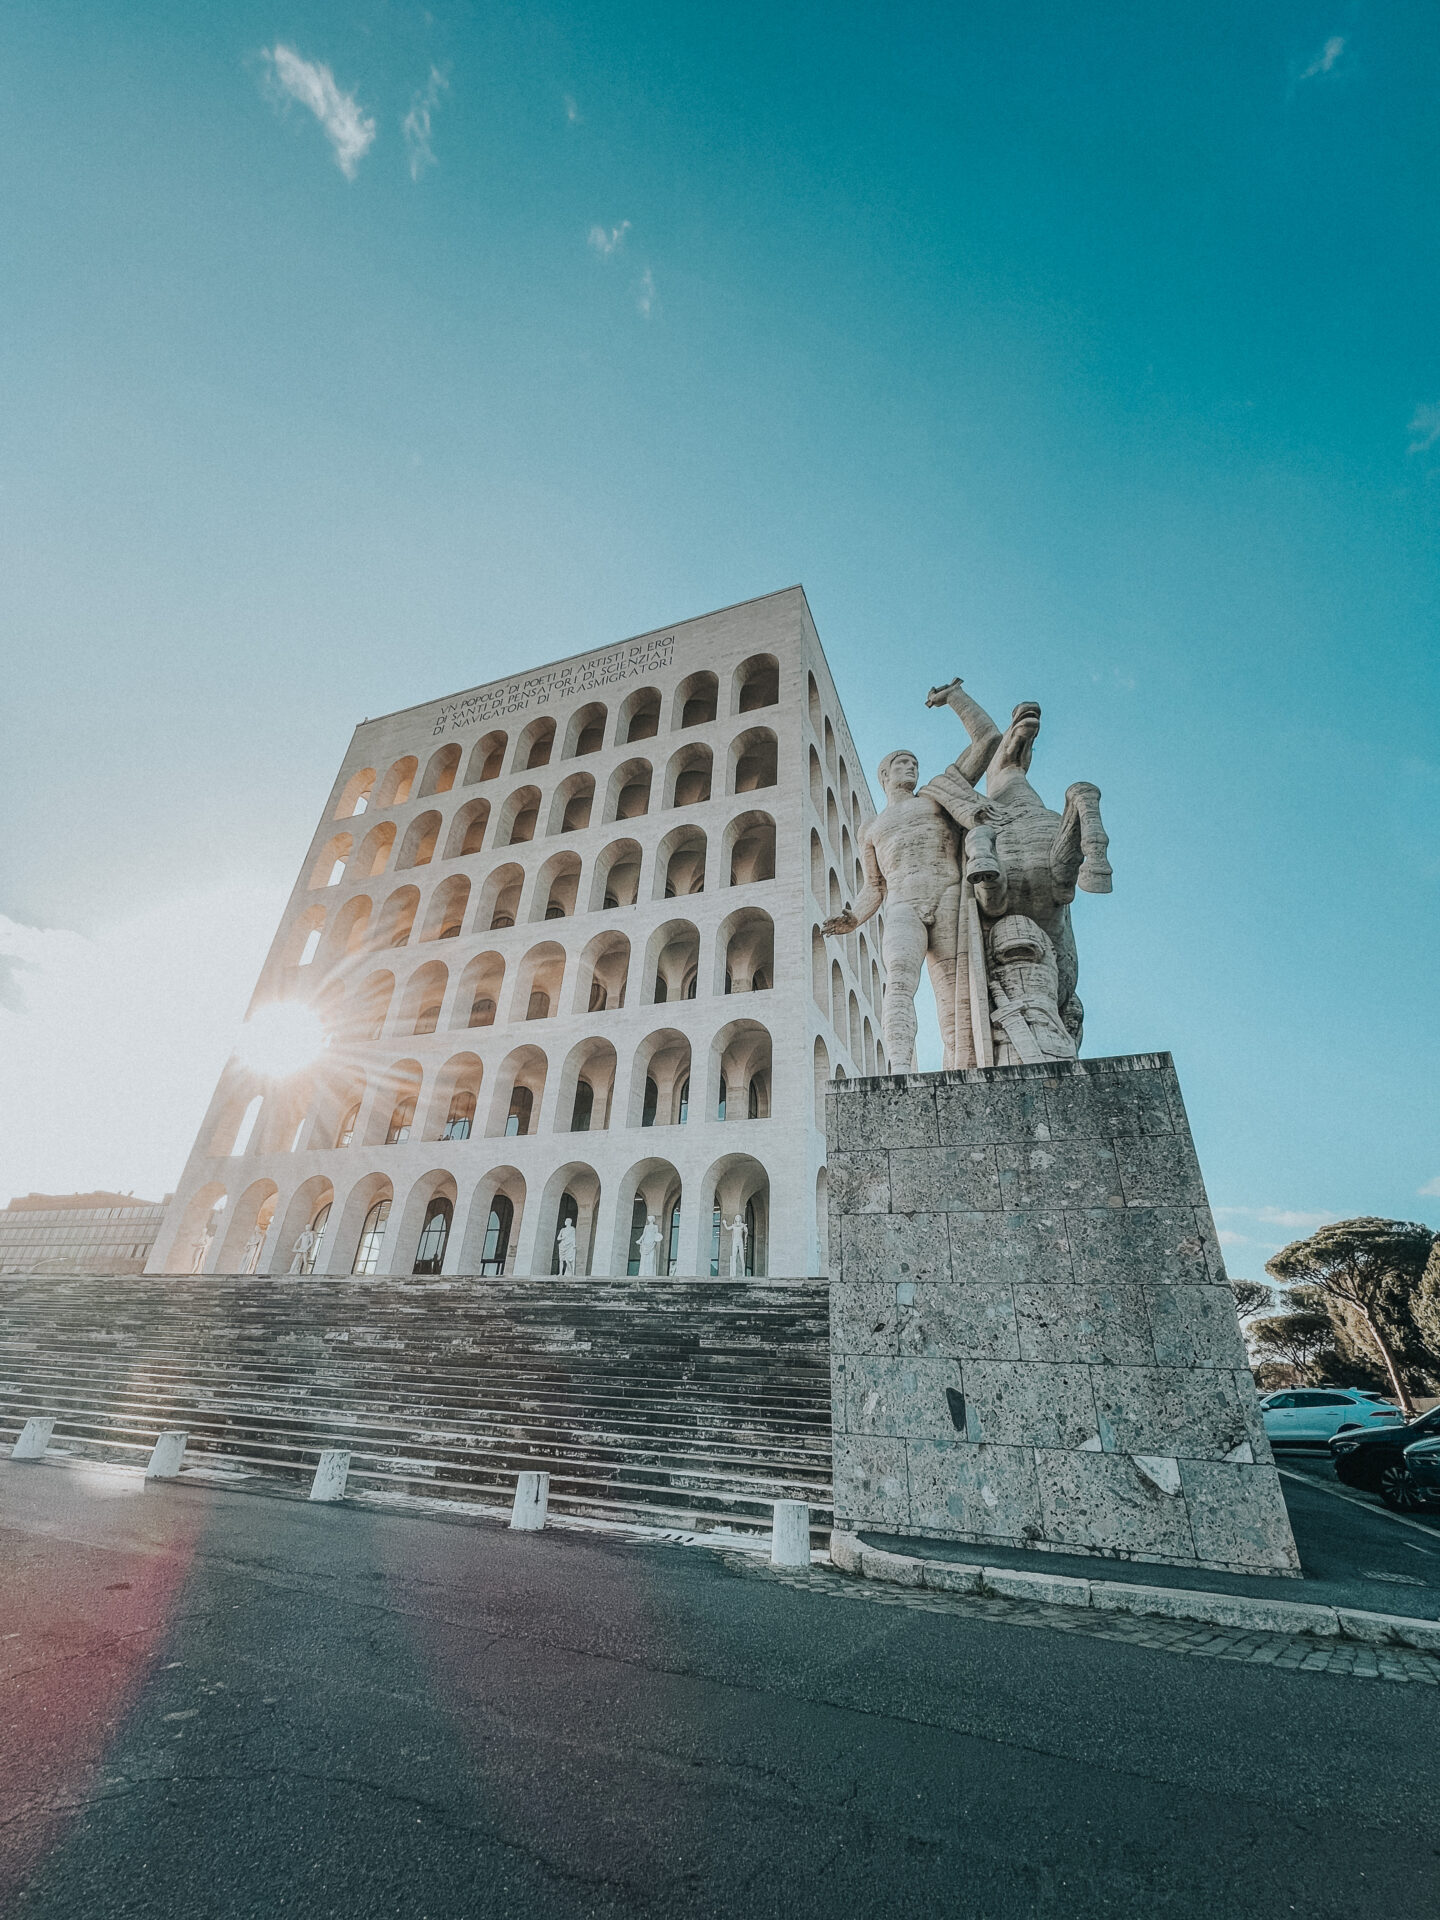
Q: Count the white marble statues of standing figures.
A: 6